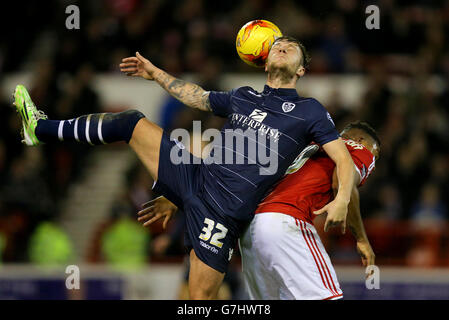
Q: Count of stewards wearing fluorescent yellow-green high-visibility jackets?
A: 2